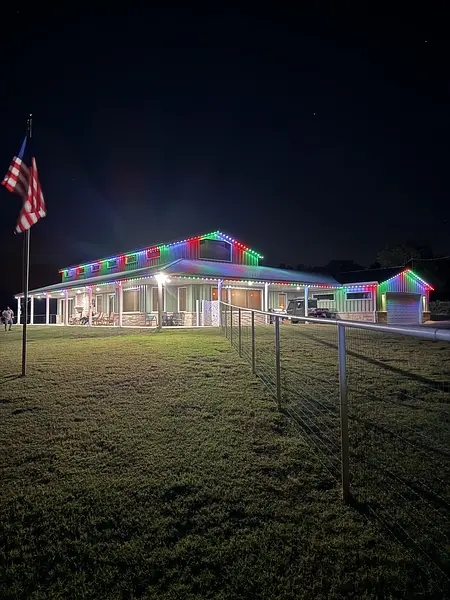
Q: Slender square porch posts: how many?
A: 10